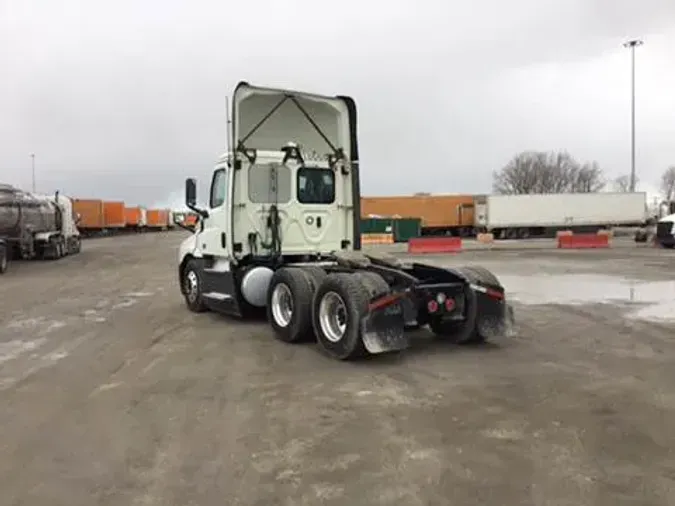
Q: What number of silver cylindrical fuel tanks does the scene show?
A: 1